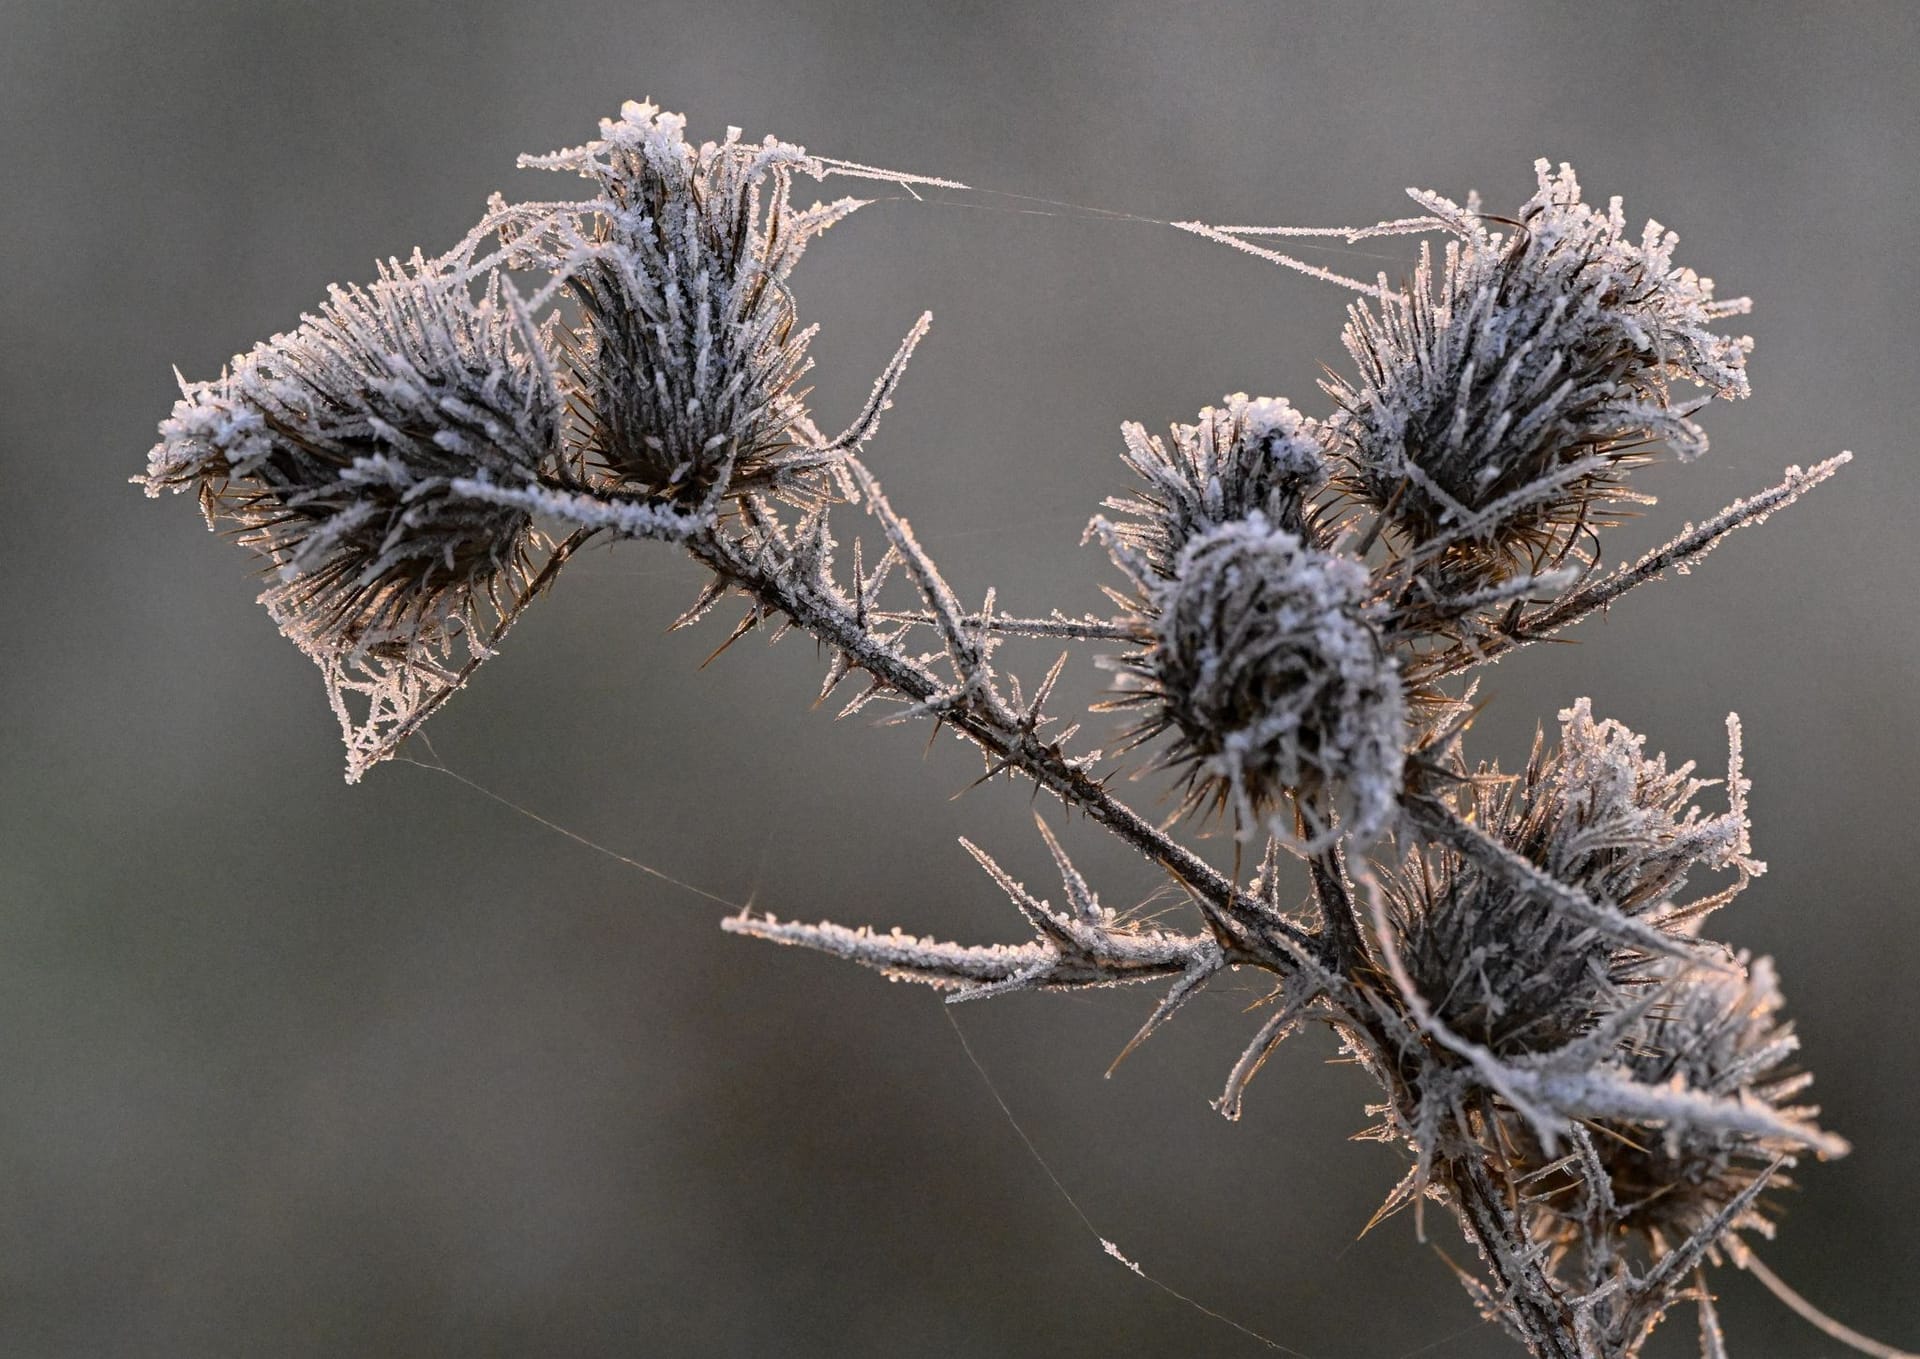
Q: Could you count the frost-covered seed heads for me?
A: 7